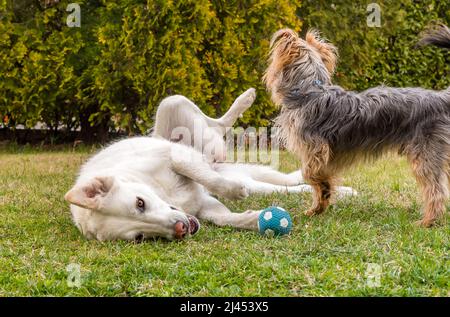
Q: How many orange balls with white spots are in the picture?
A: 0